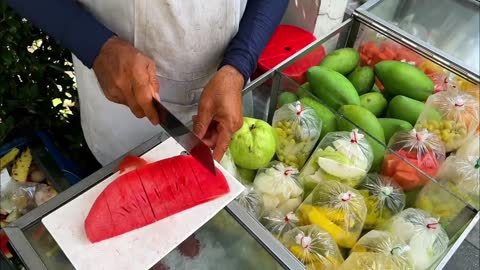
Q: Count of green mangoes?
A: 11